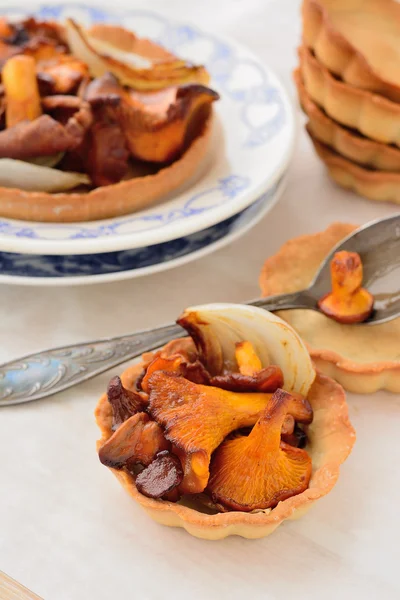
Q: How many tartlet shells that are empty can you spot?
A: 5